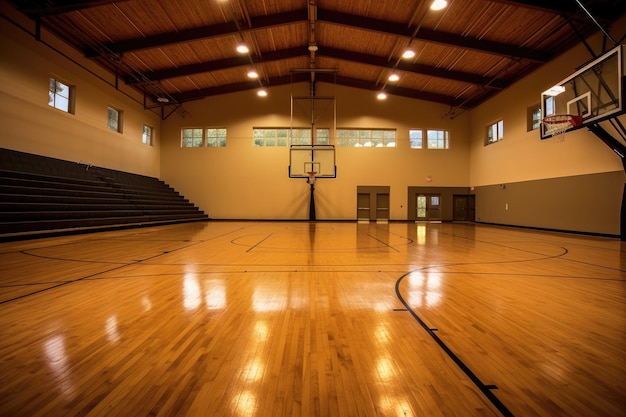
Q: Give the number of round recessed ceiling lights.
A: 7